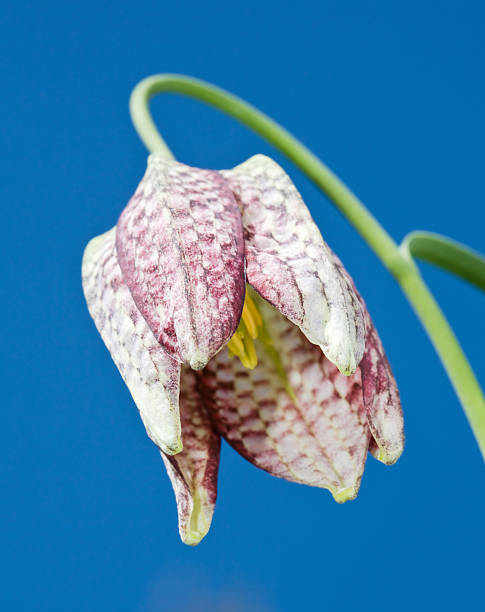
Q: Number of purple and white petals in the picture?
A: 6